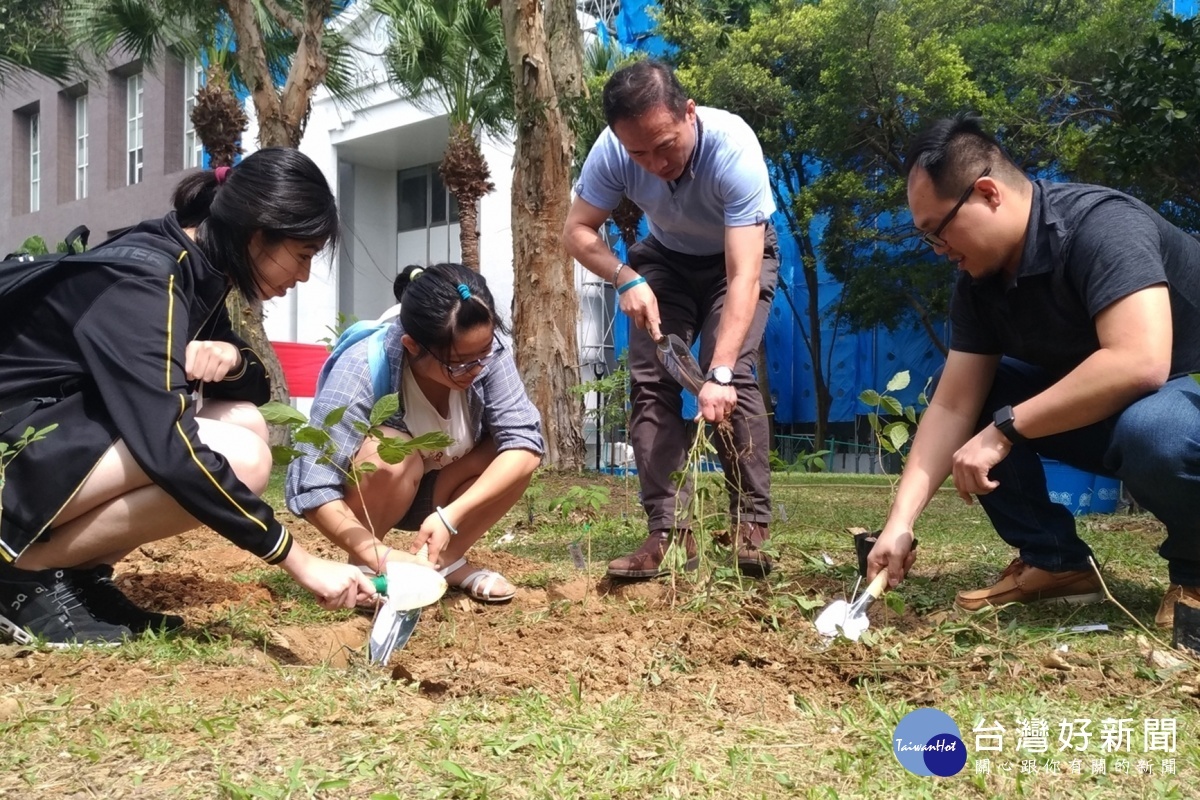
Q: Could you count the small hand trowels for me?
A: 4